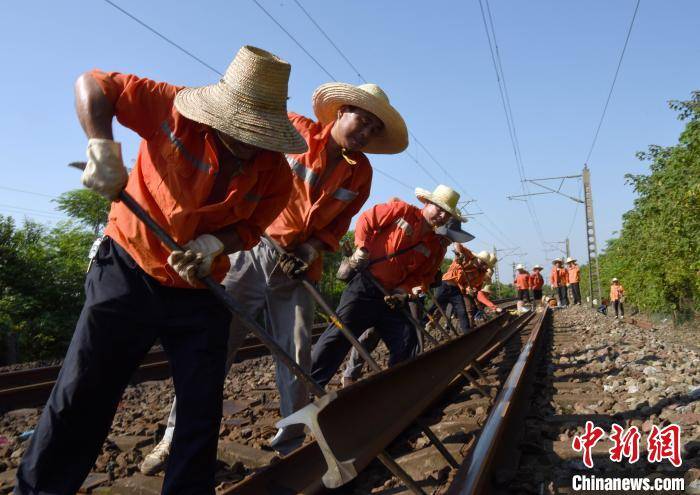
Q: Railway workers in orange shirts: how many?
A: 12